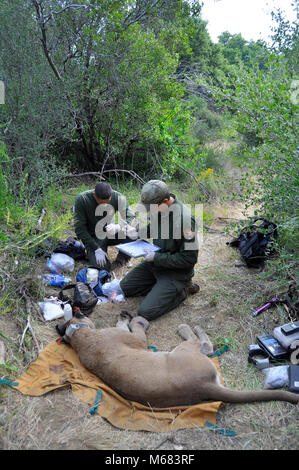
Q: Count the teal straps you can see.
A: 5